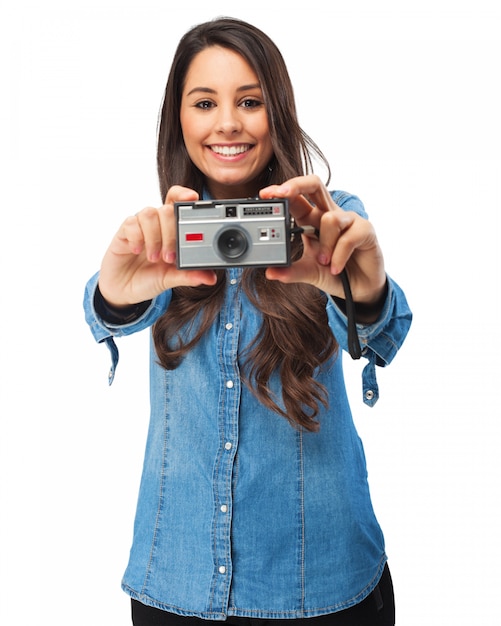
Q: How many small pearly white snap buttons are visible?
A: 6